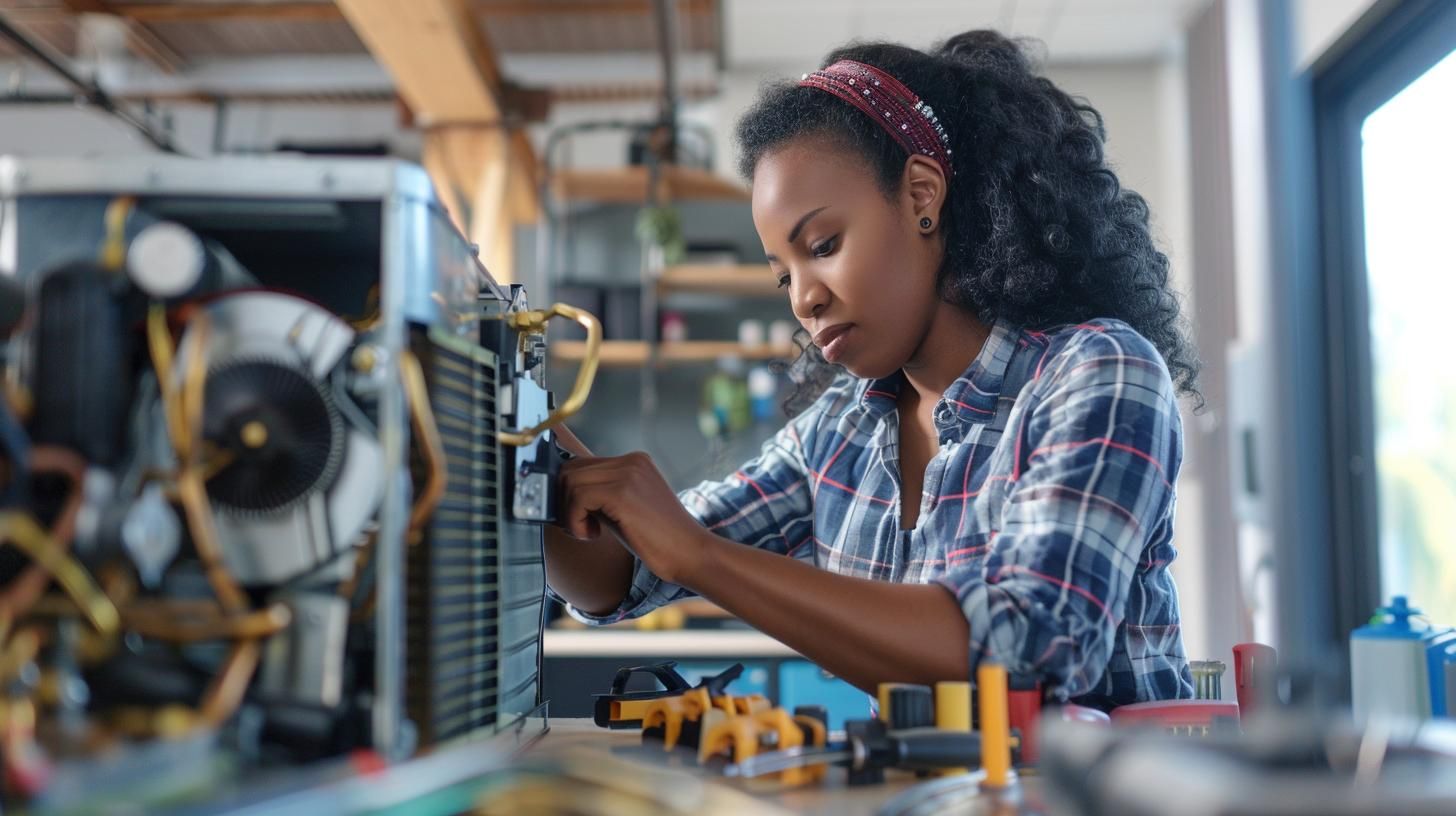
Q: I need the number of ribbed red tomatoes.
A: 0